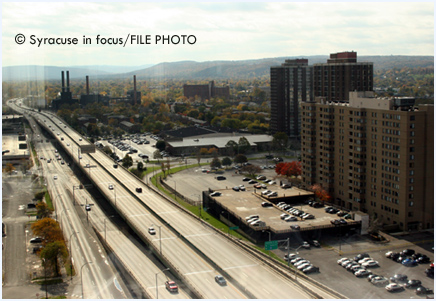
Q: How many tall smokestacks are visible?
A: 4